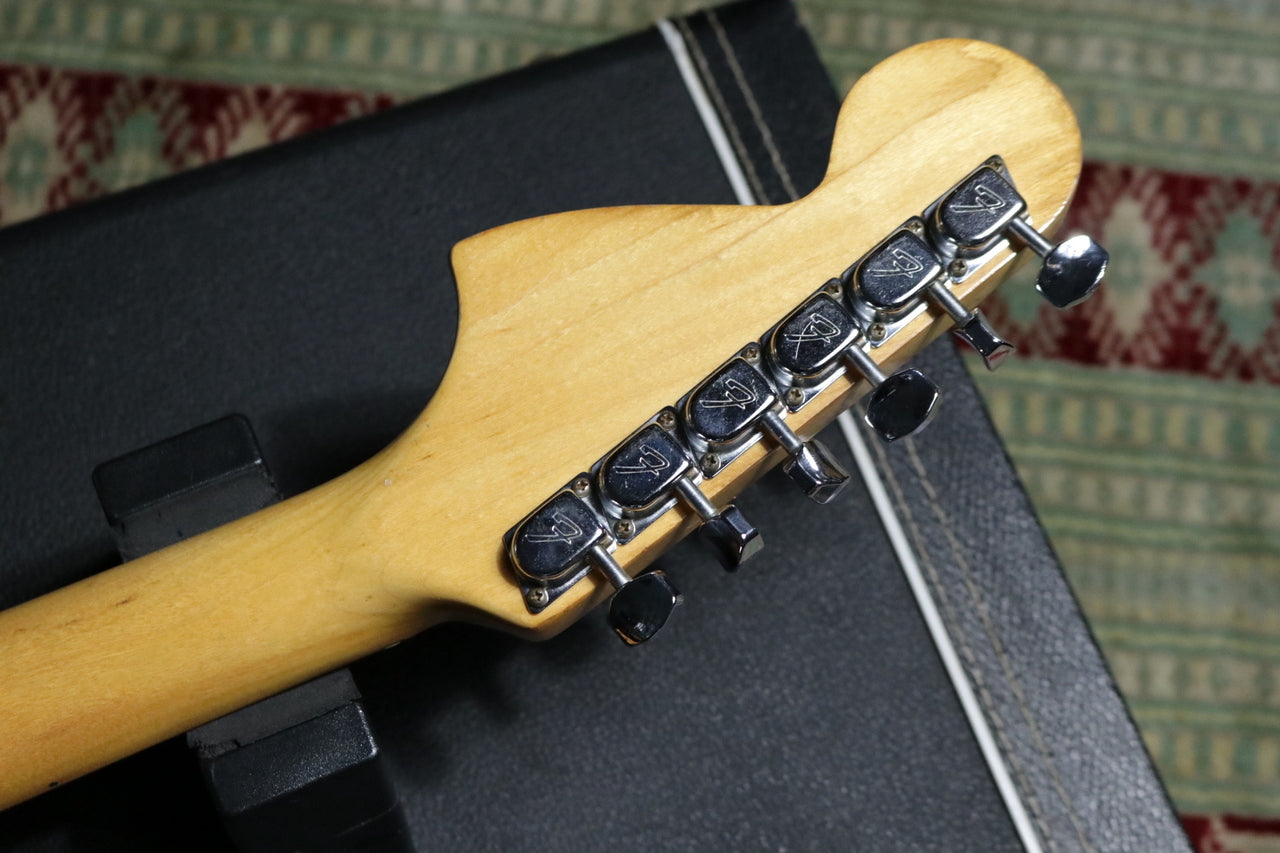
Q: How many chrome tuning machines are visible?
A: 6